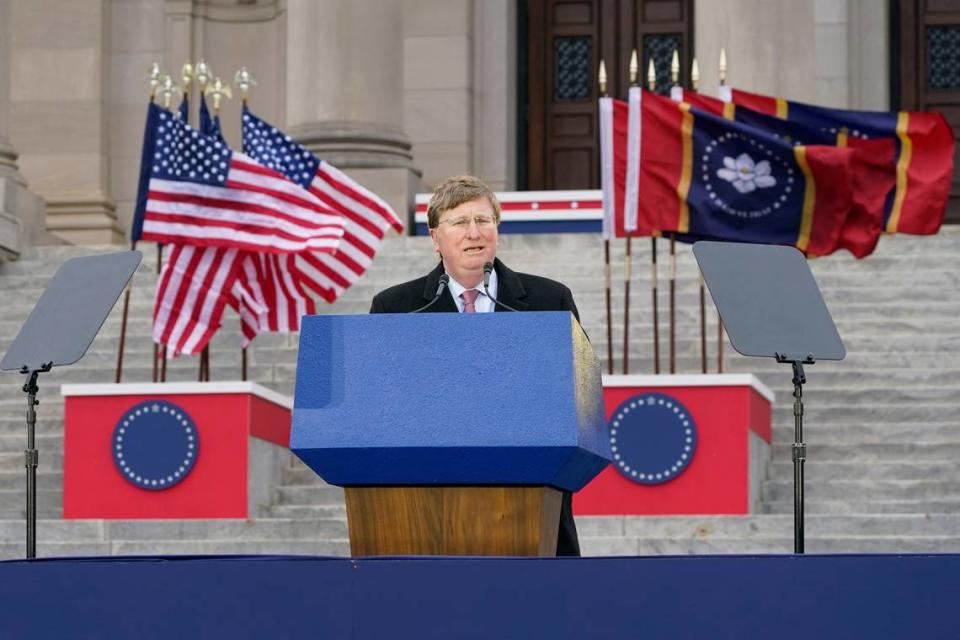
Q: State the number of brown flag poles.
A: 12